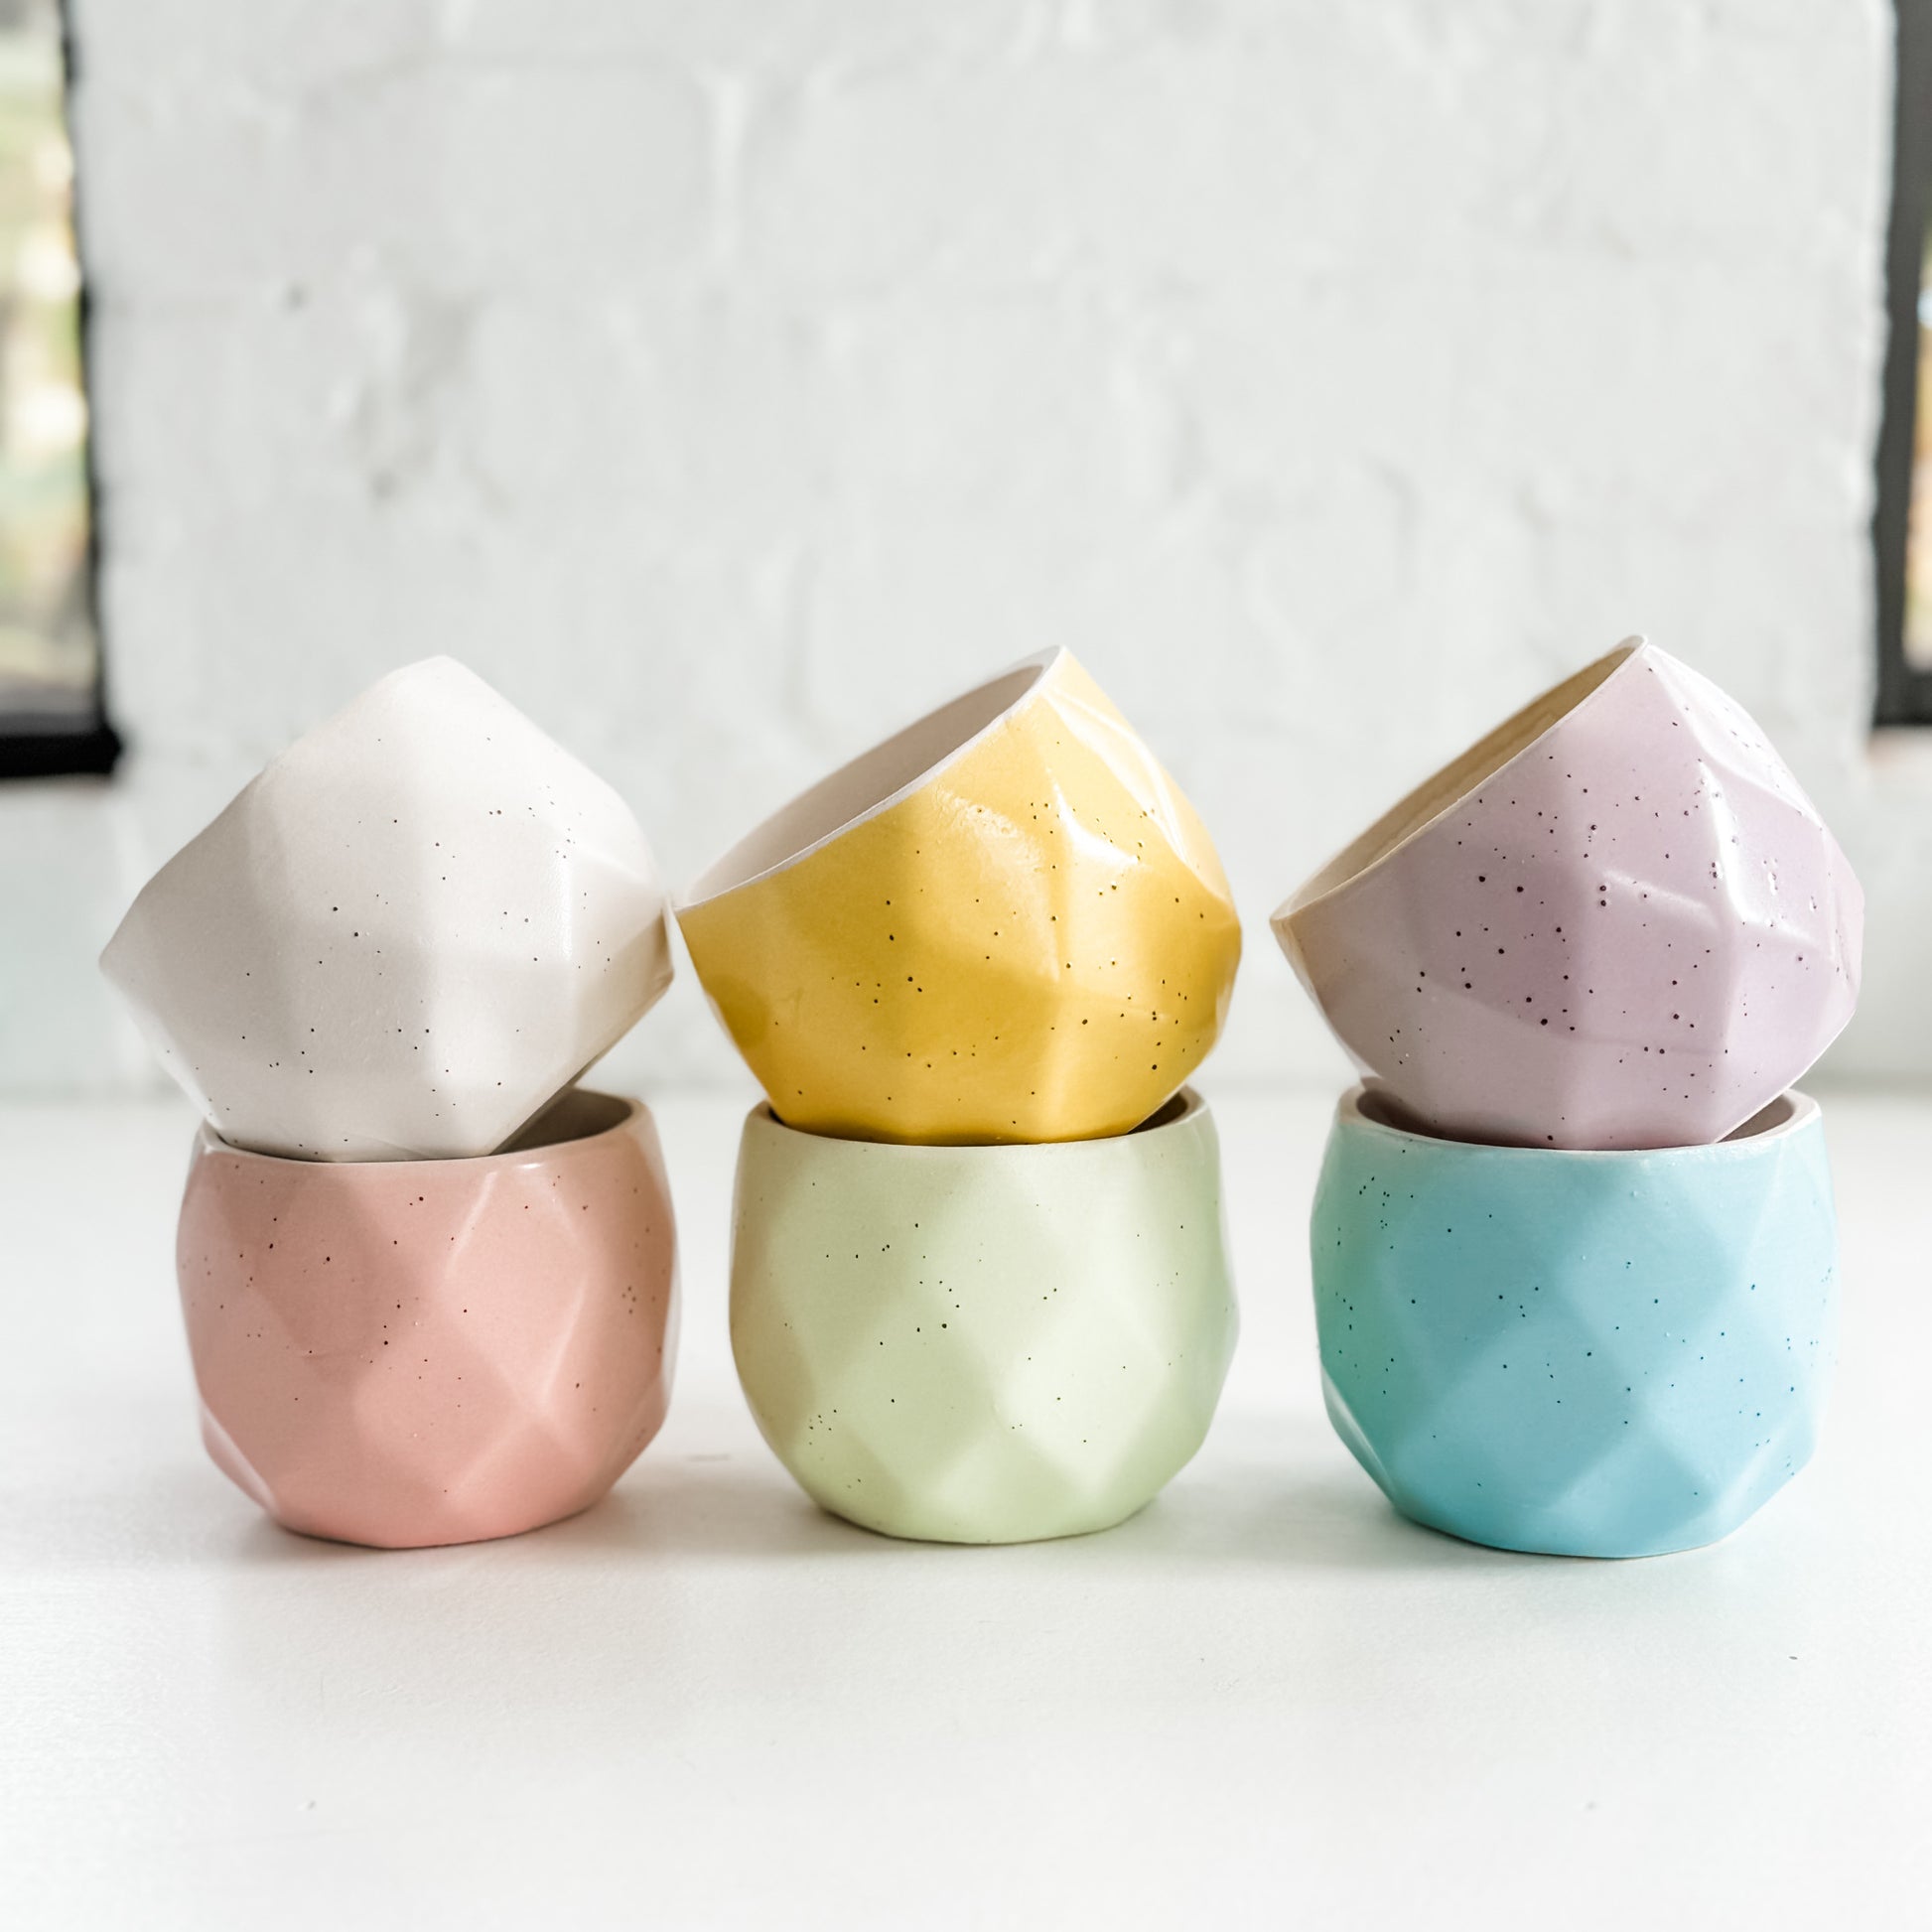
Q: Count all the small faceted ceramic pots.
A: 6